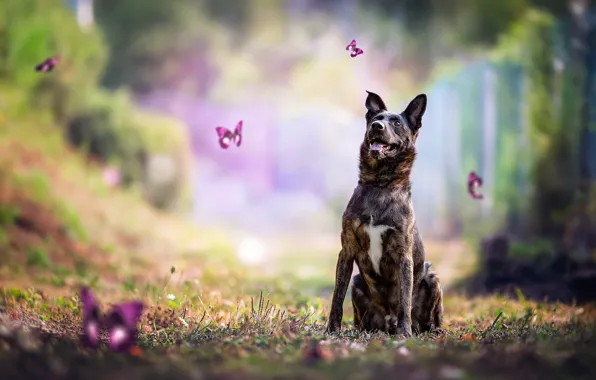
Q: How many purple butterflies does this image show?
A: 5